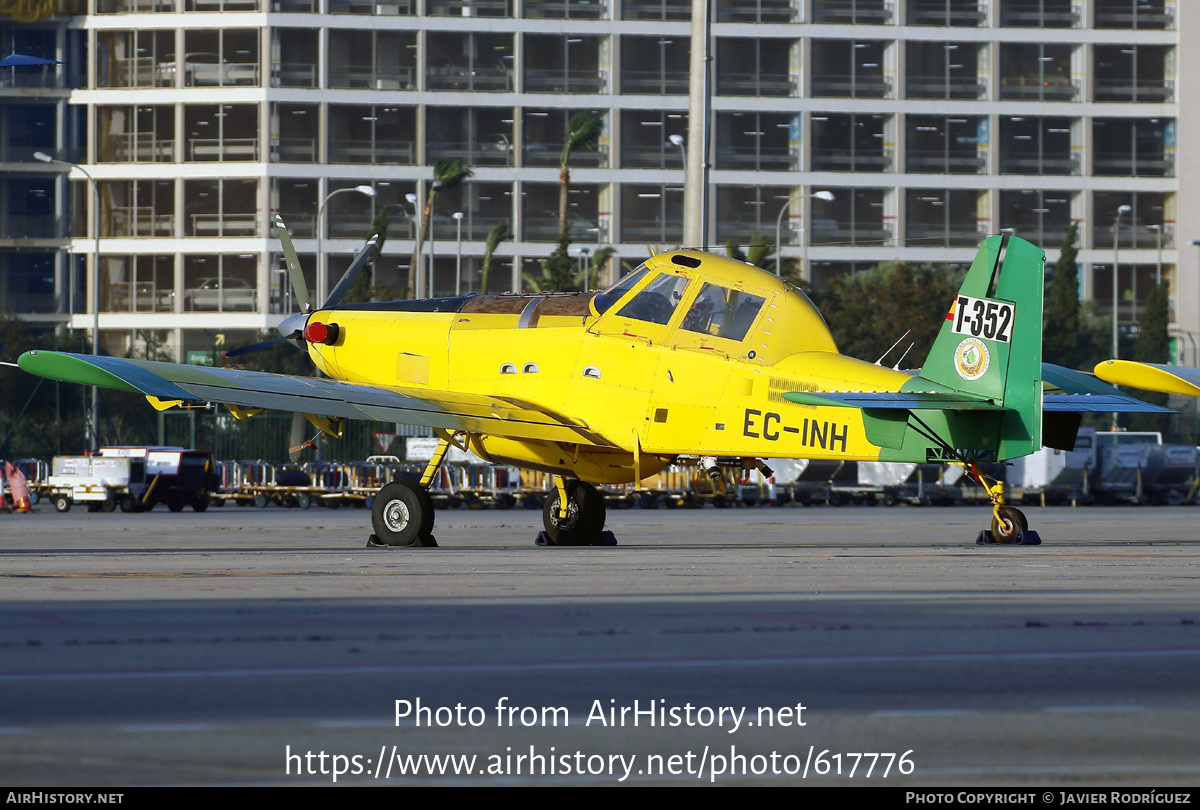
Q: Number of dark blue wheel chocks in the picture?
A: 4